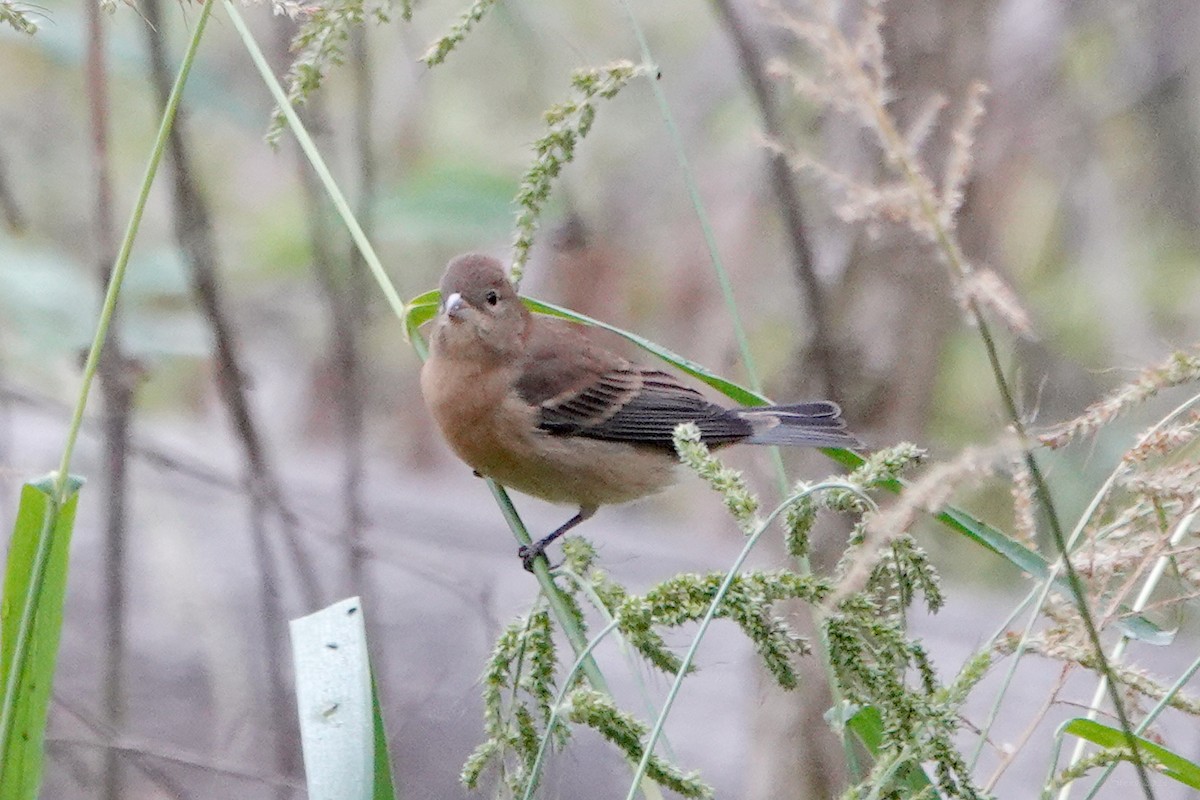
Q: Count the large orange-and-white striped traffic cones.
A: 0